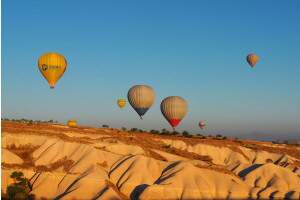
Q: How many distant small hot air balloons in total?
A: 4